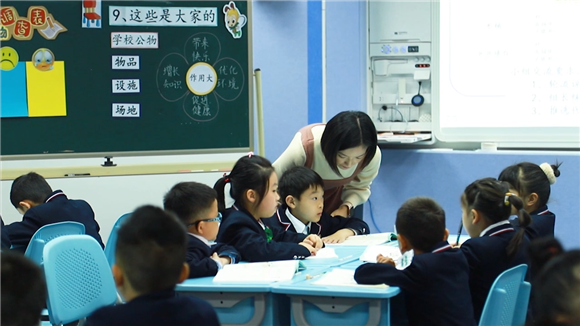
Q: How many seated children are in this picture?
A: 10